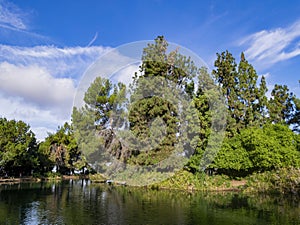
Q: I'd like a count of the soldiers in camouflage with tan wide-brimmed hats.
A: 0